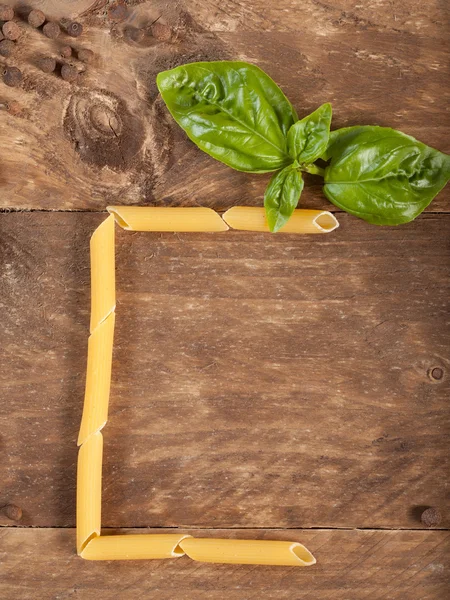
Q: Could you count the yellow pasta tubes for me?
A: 7